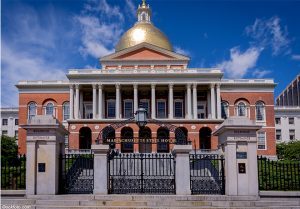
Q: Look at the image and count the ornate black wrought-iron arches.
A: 1